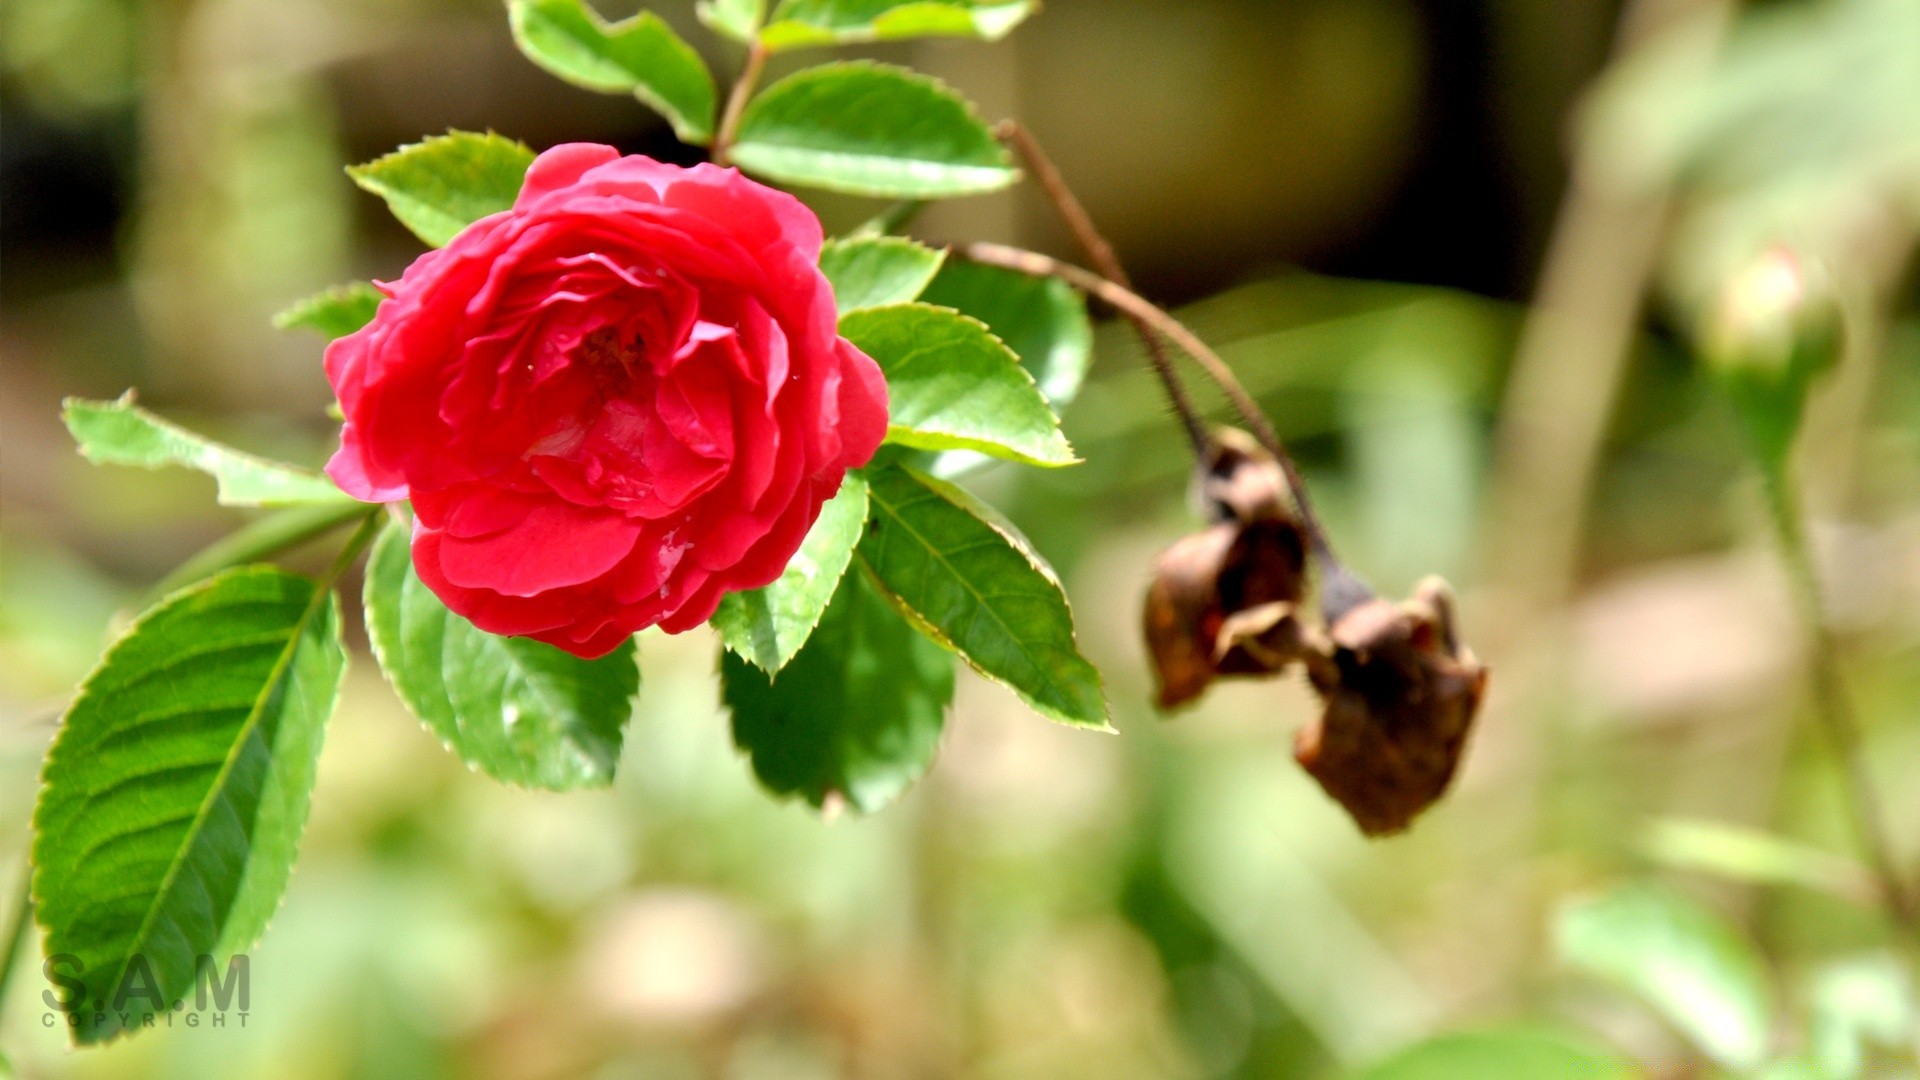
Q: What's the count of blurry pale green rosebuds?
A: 1